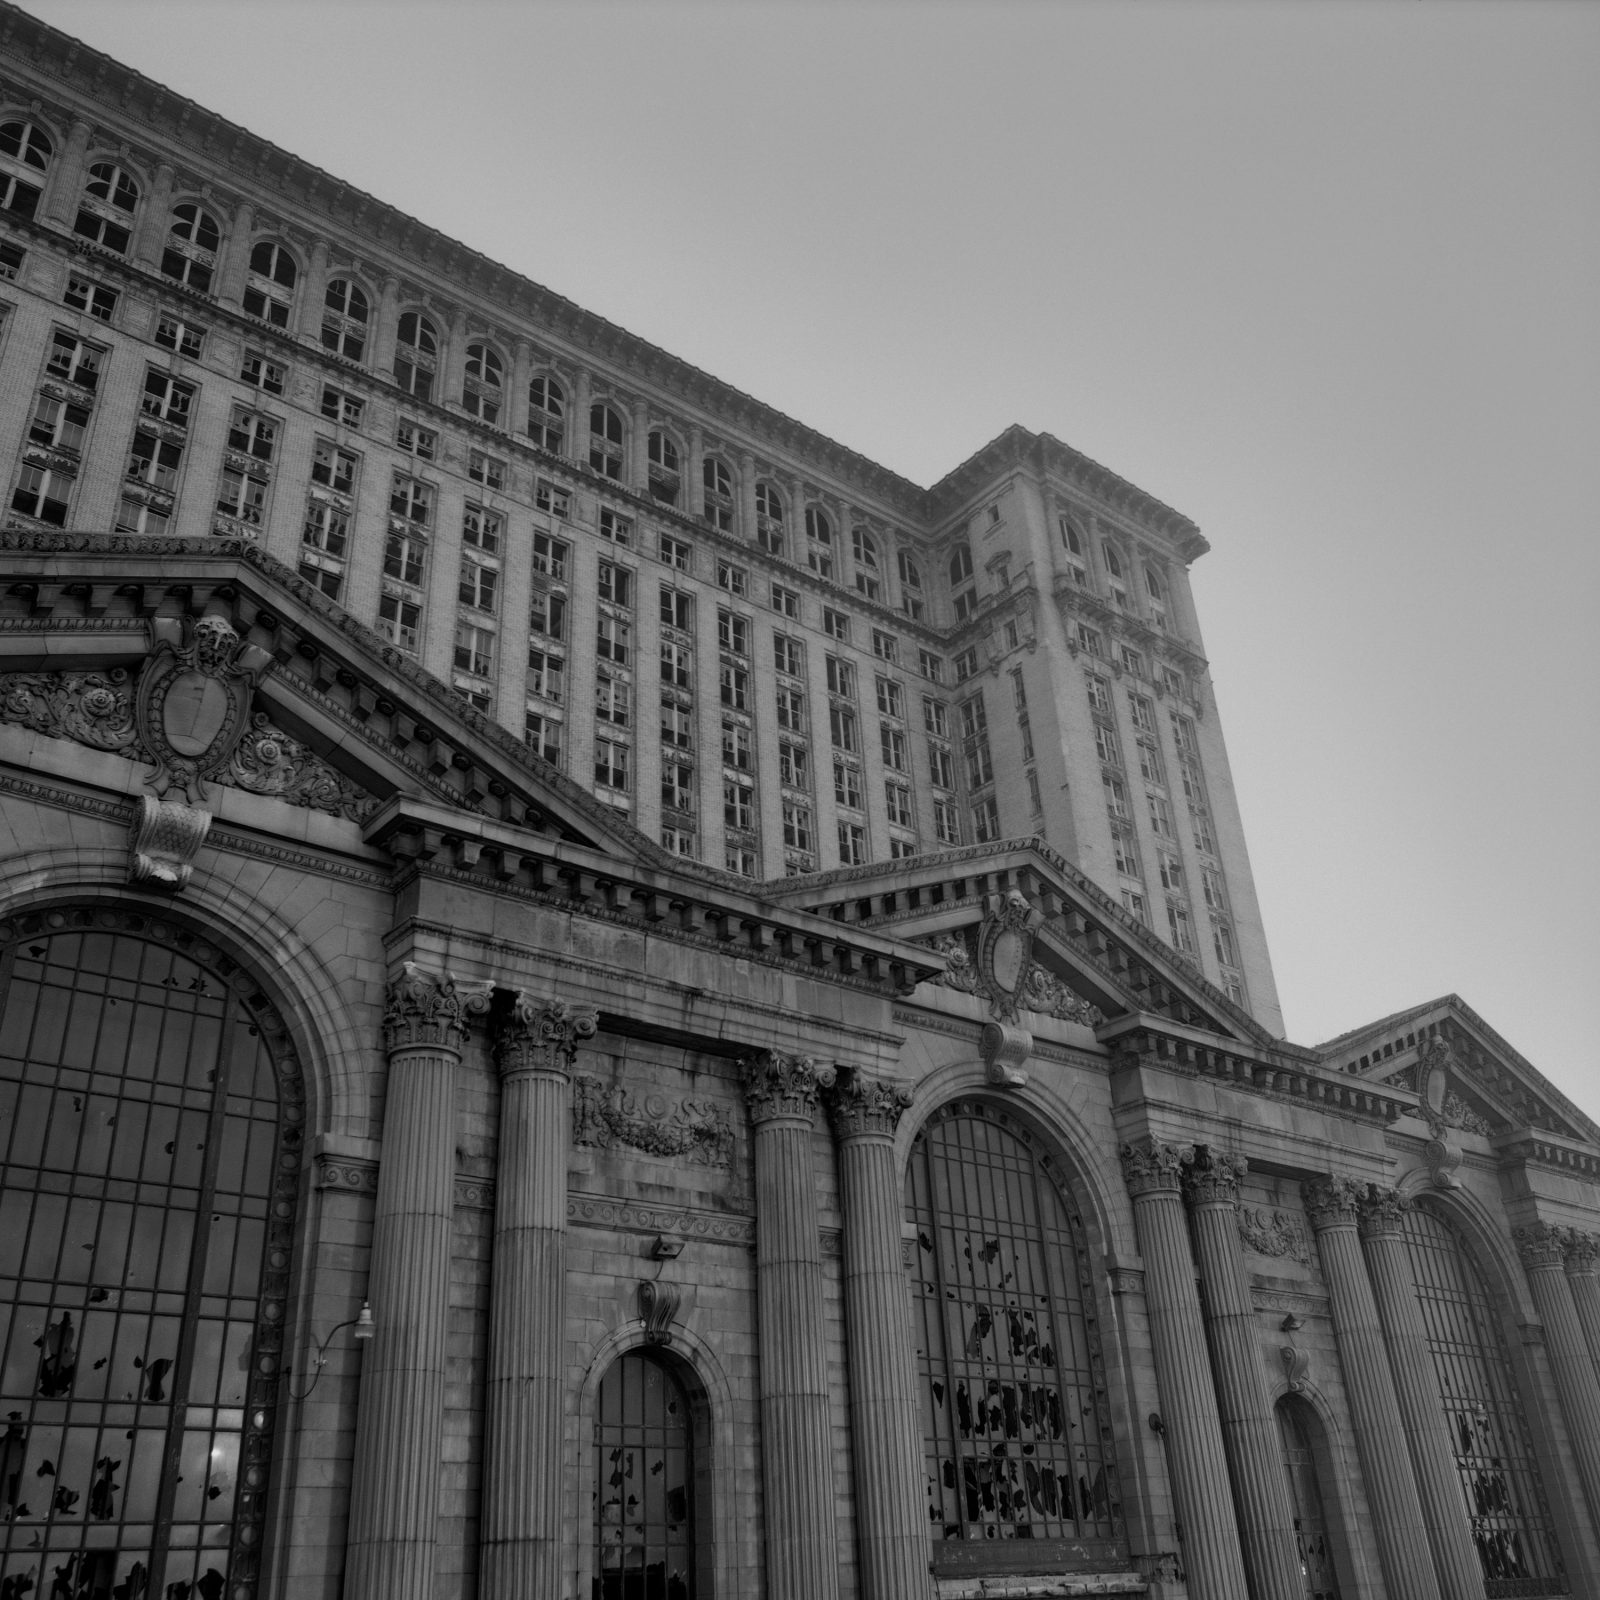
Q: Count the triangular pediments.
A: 3